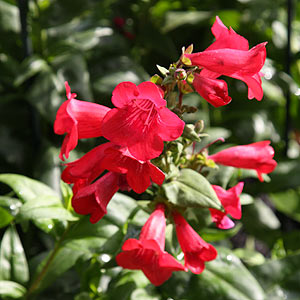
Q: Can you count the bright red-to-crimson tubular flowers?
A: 12